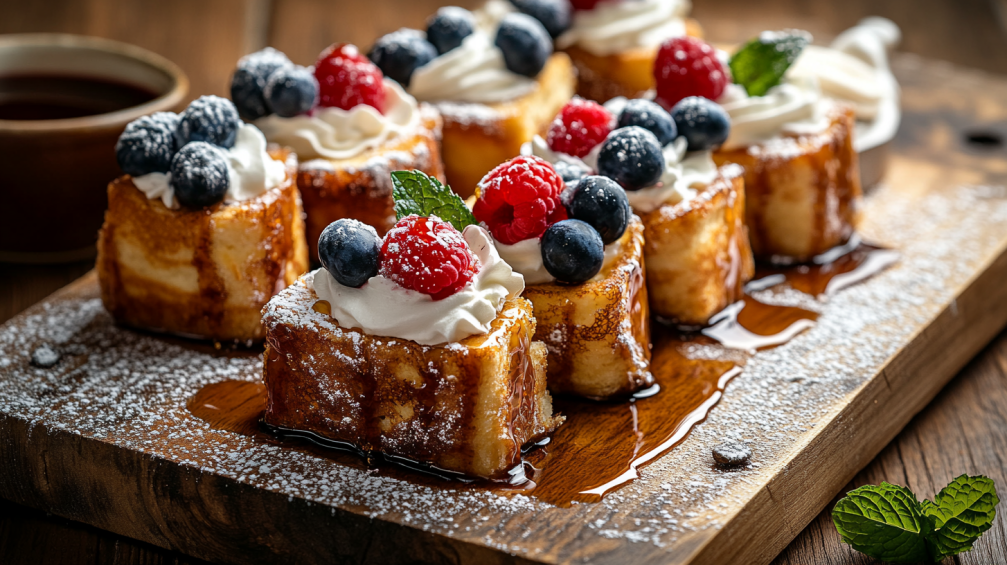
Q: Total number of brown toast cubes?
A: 8